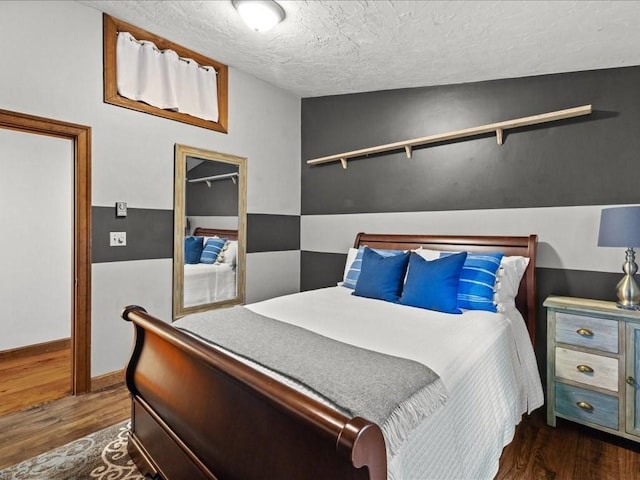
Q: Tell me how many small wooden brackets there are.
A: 3